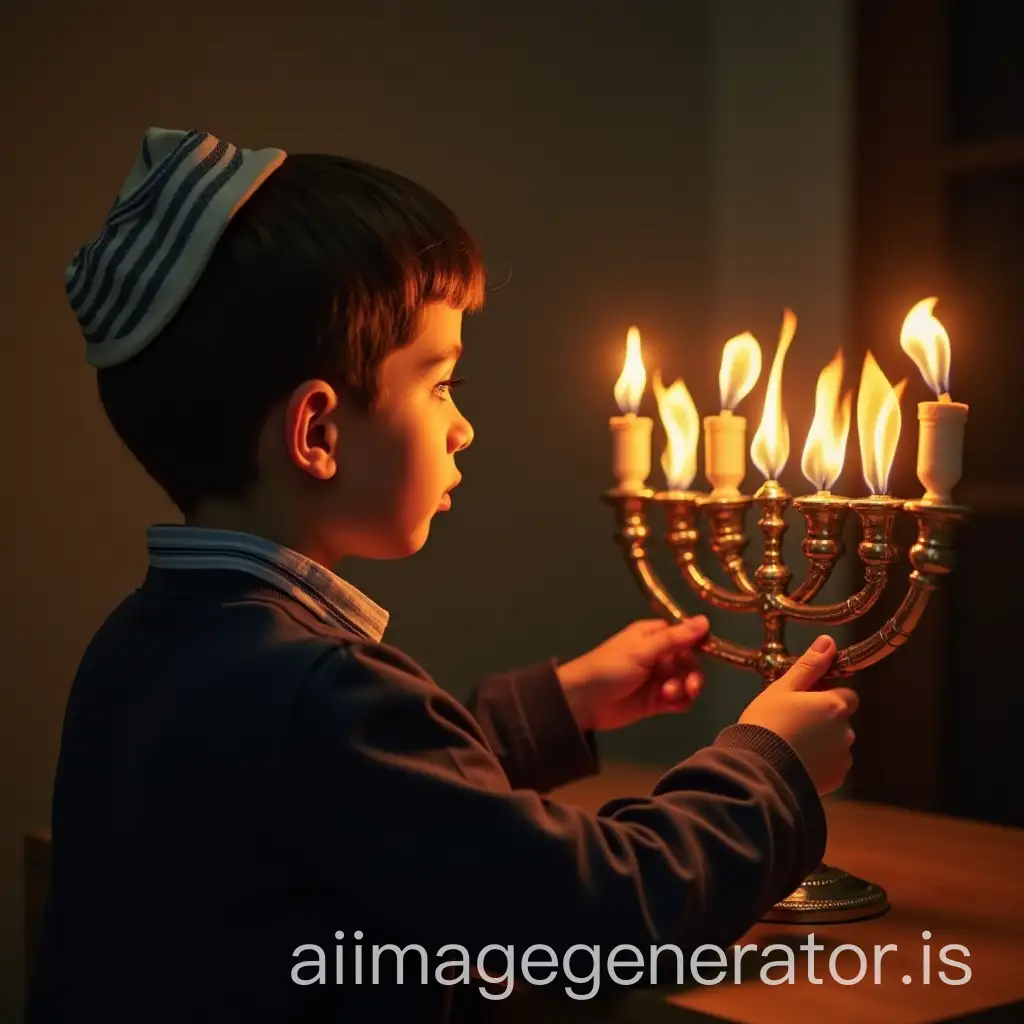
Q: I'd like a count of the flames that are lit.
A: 7